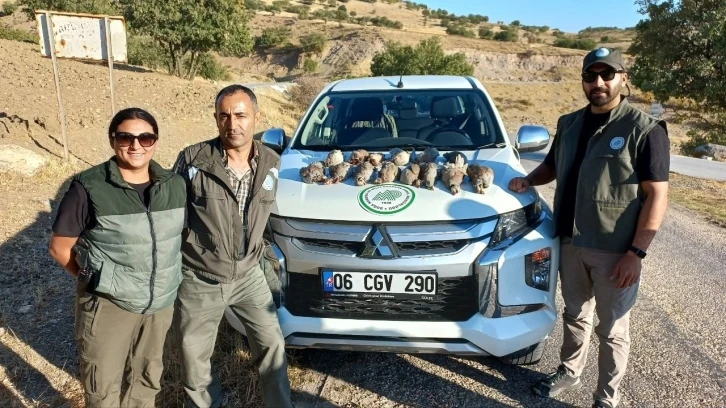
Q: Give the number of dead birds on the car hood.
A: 14